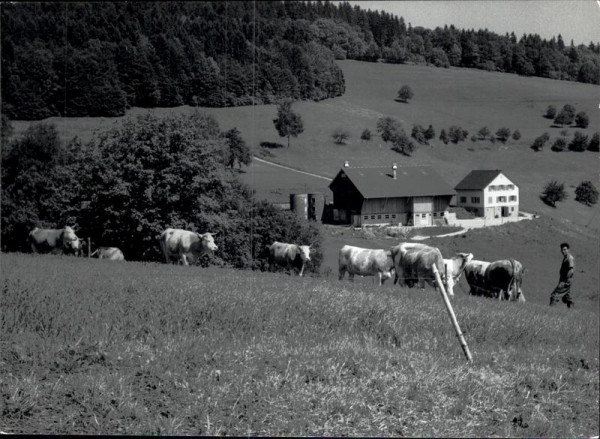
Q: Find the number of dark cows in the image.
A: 2